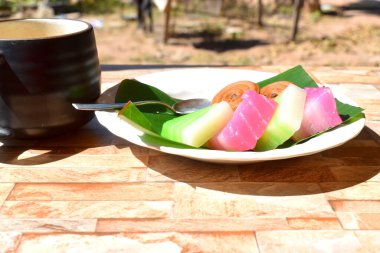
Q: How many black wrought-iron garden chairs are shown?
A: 0